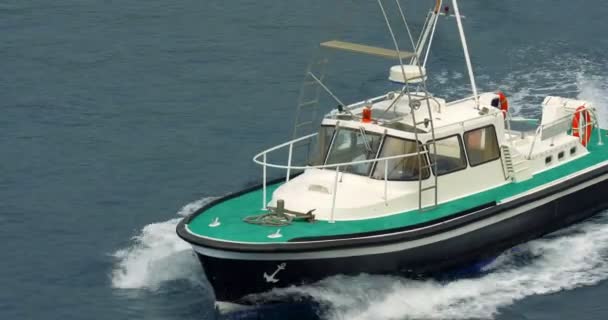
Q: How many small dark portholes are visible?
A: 3